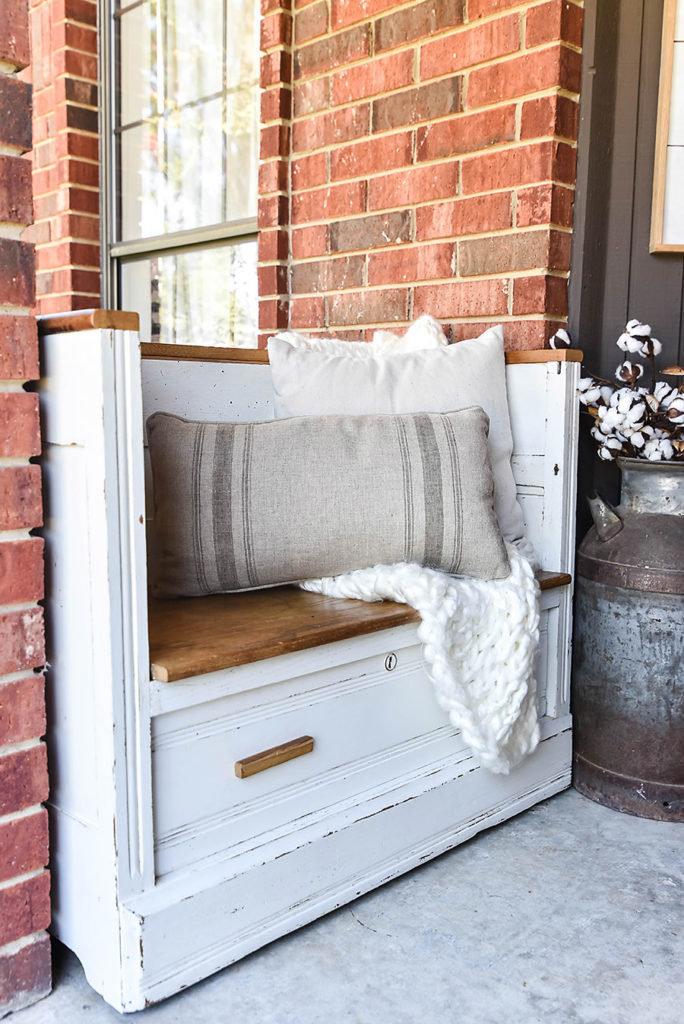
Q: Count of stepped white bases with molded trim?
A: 1